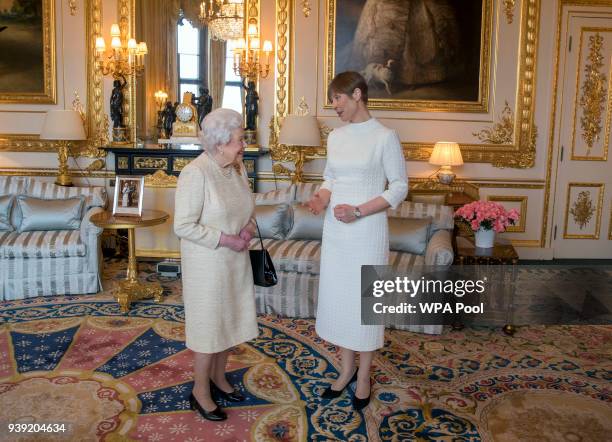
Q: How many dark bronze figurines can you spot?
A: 4